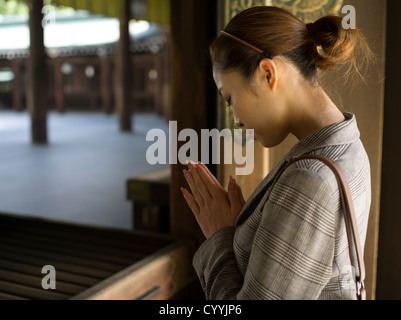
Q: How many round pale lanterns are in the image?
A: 3